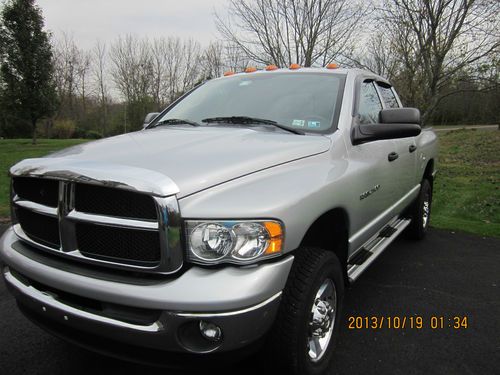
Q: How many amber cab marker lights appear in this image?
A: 5